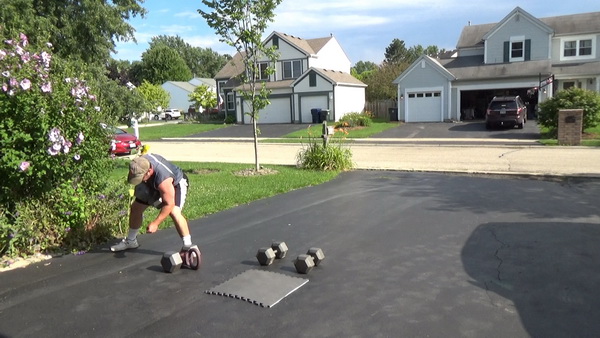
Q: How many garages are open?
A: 1